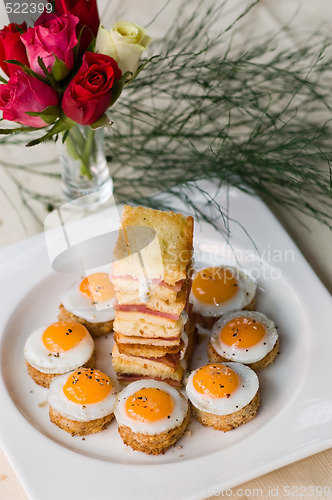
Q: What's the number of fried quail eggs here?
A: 7